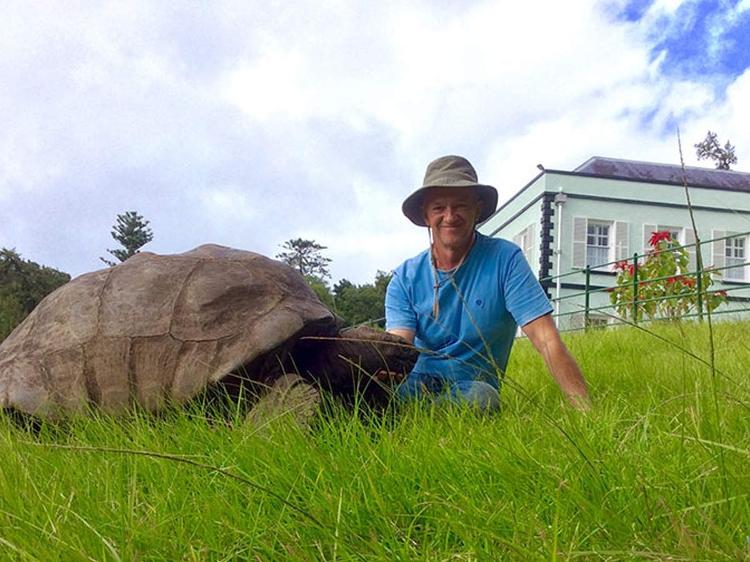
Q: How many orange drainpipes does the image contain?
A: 0